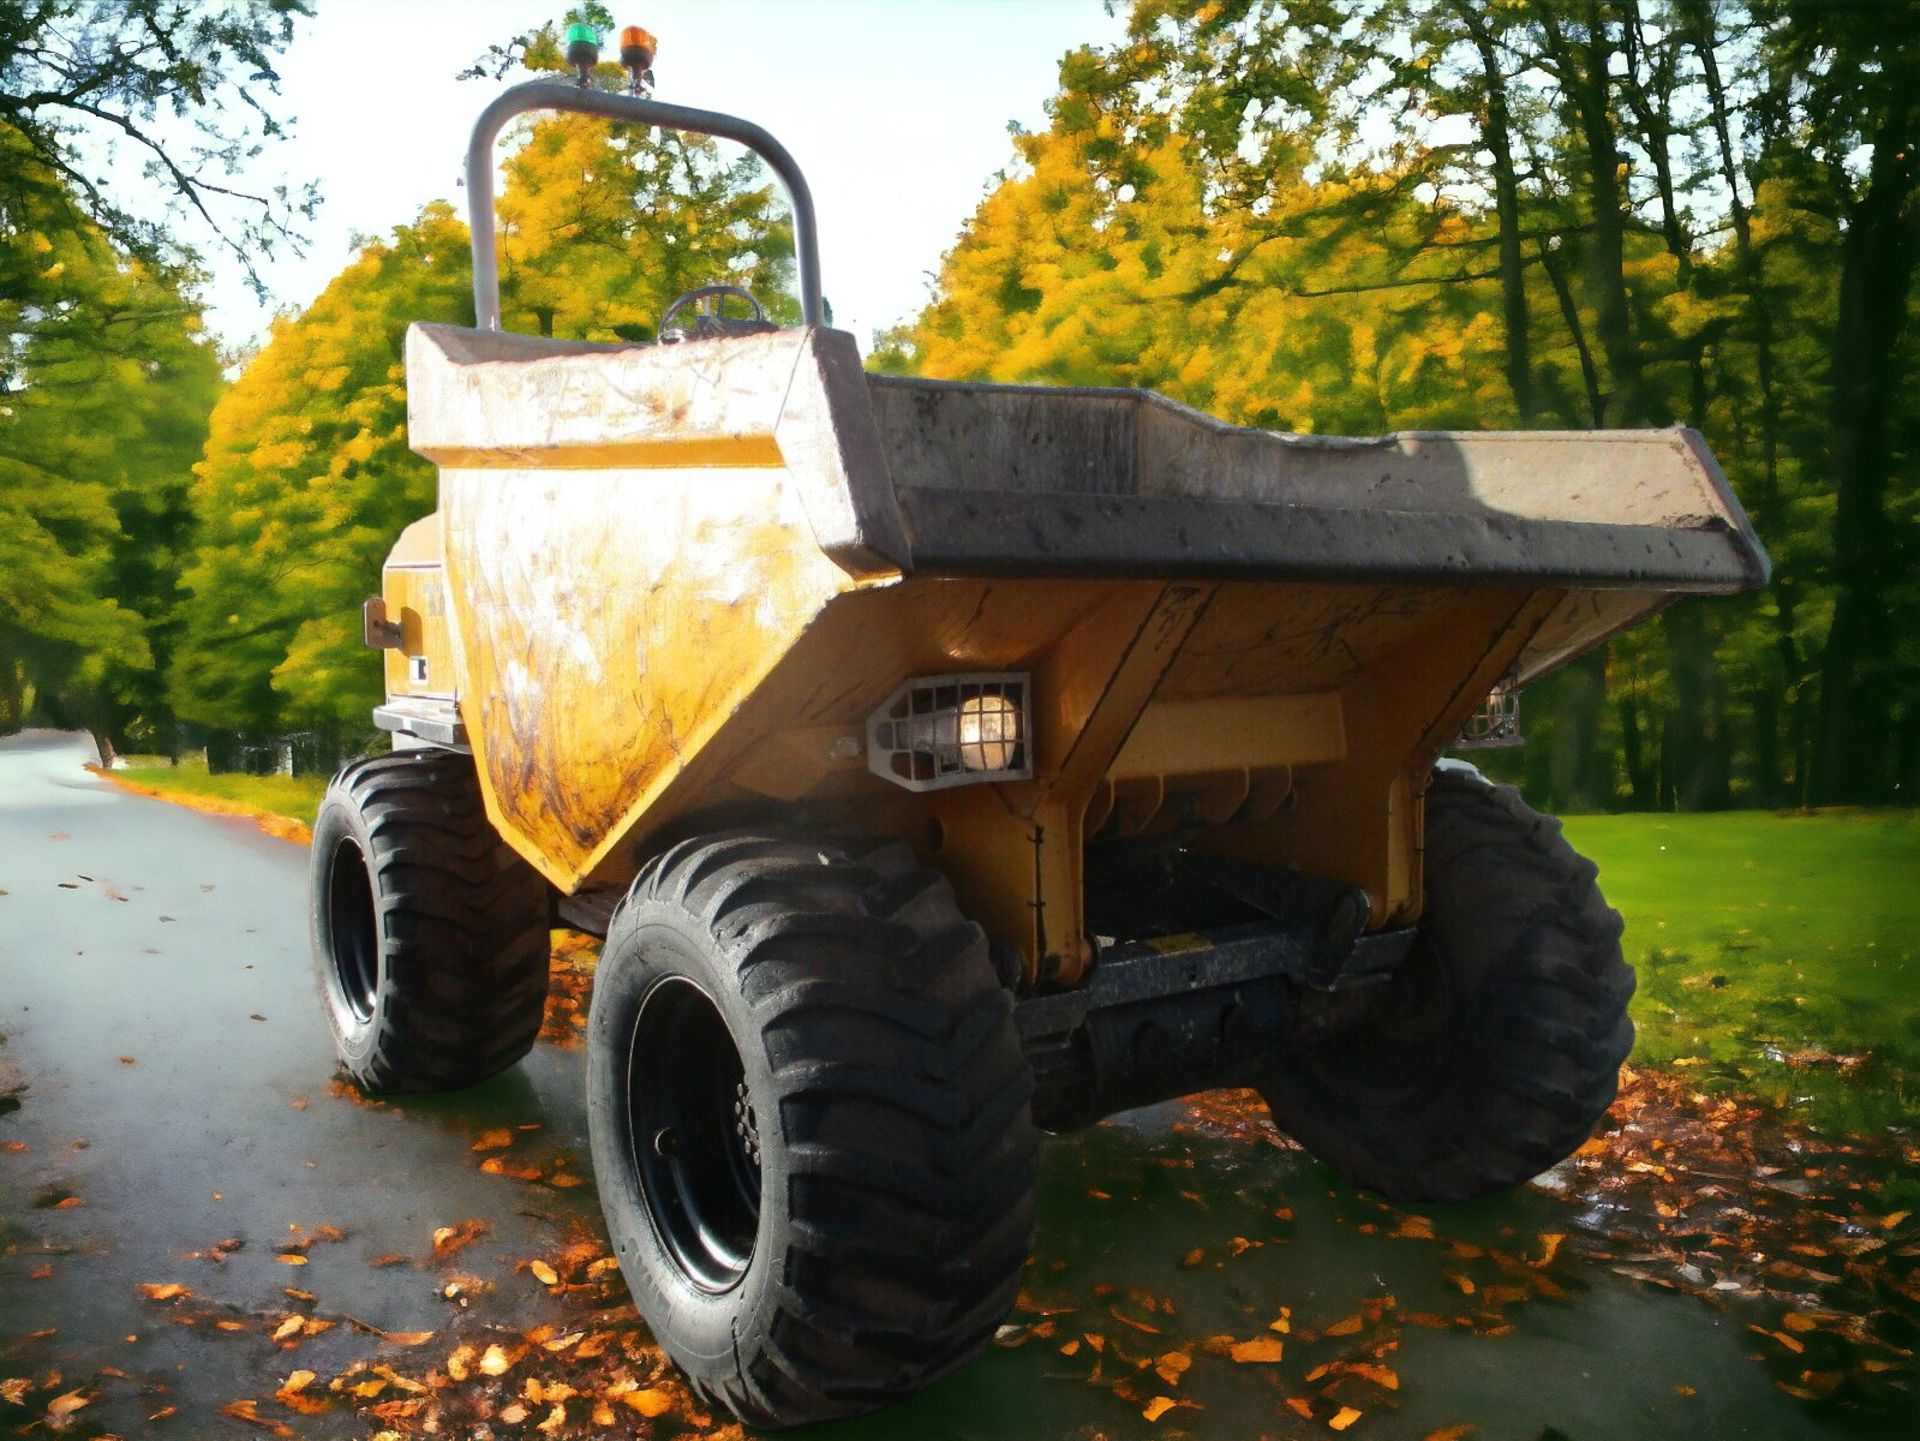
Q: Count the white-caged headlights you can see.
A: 2